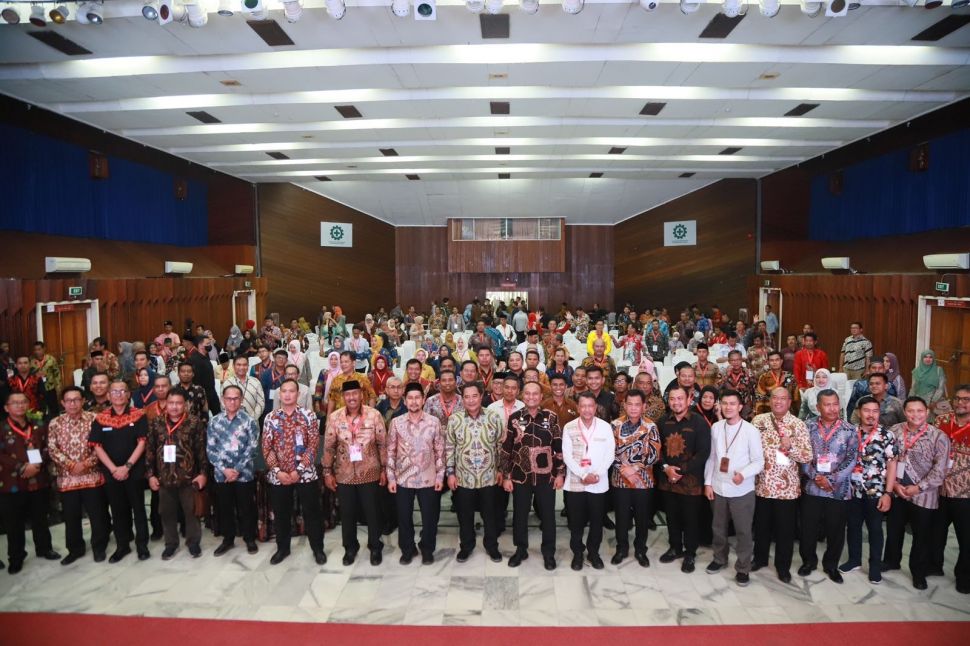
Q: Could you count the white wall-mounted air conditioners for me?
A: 6